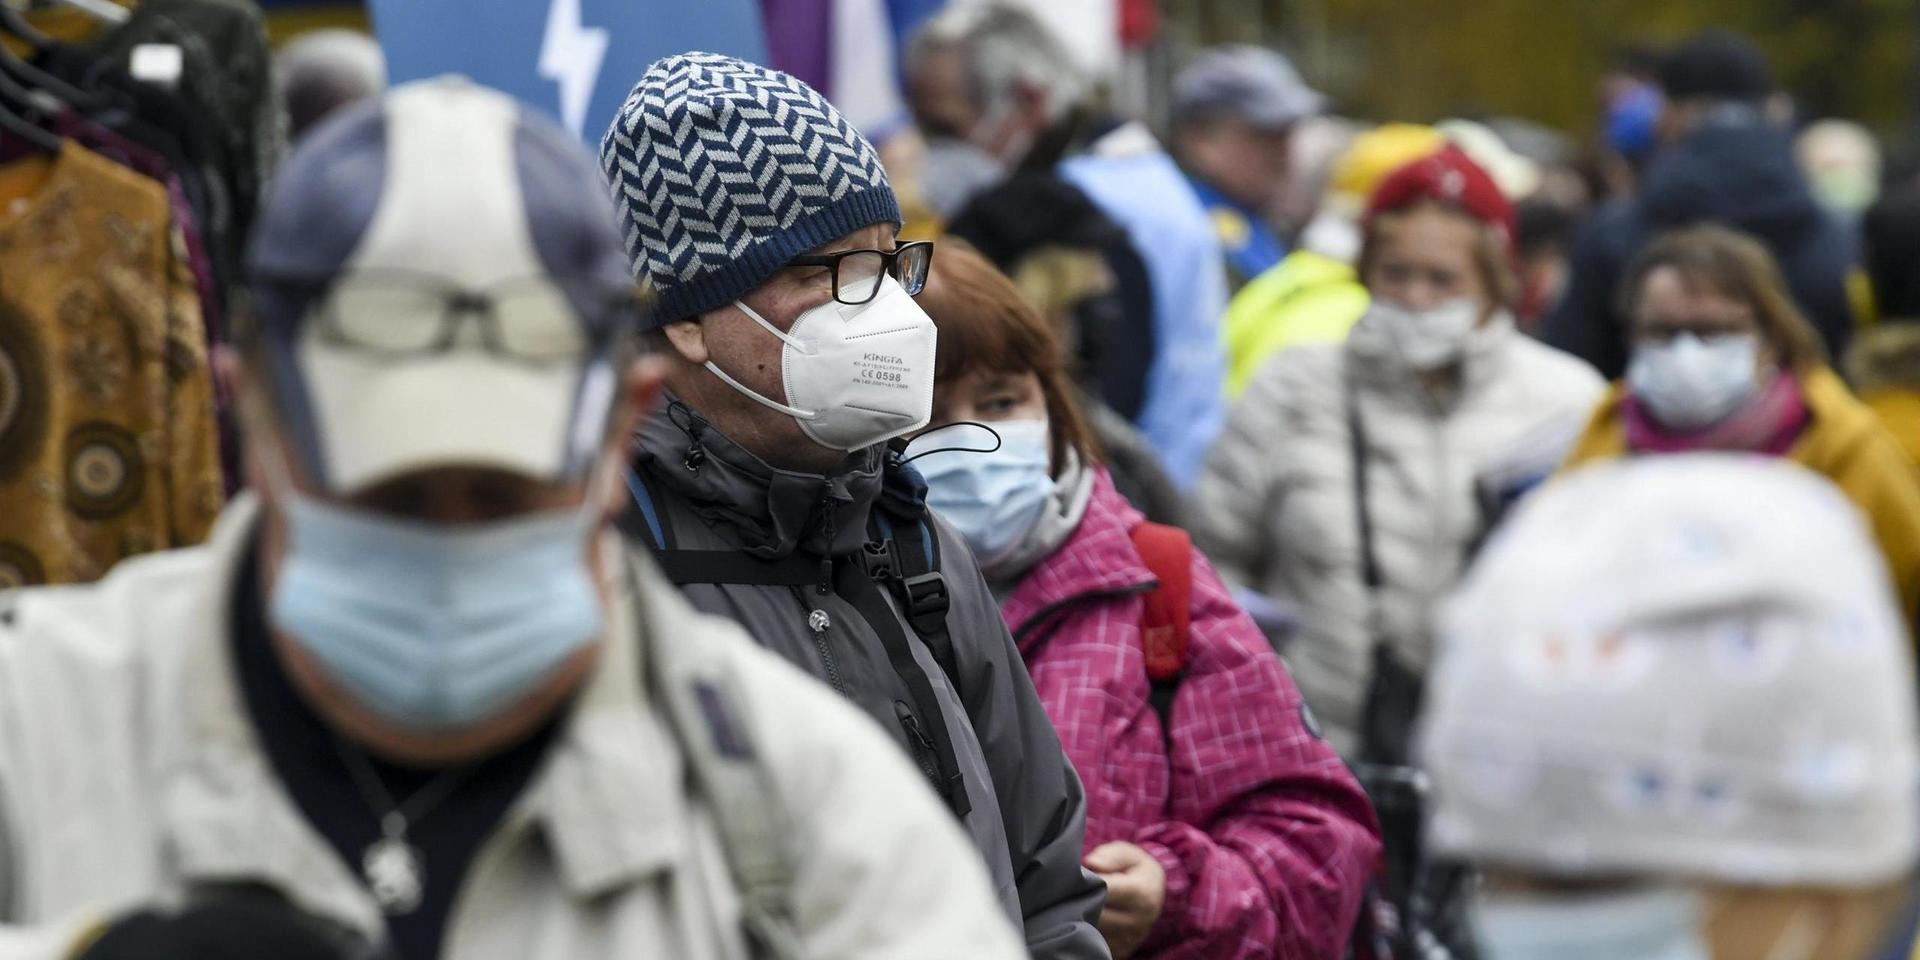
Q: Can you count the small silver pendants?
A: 1